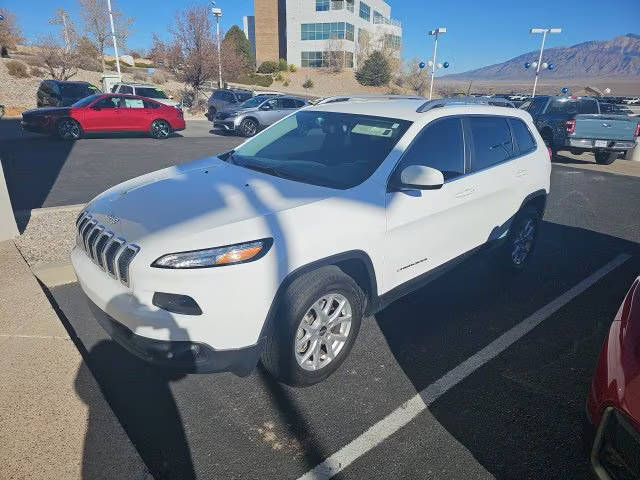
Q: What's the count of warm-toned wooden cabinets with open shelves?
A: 0